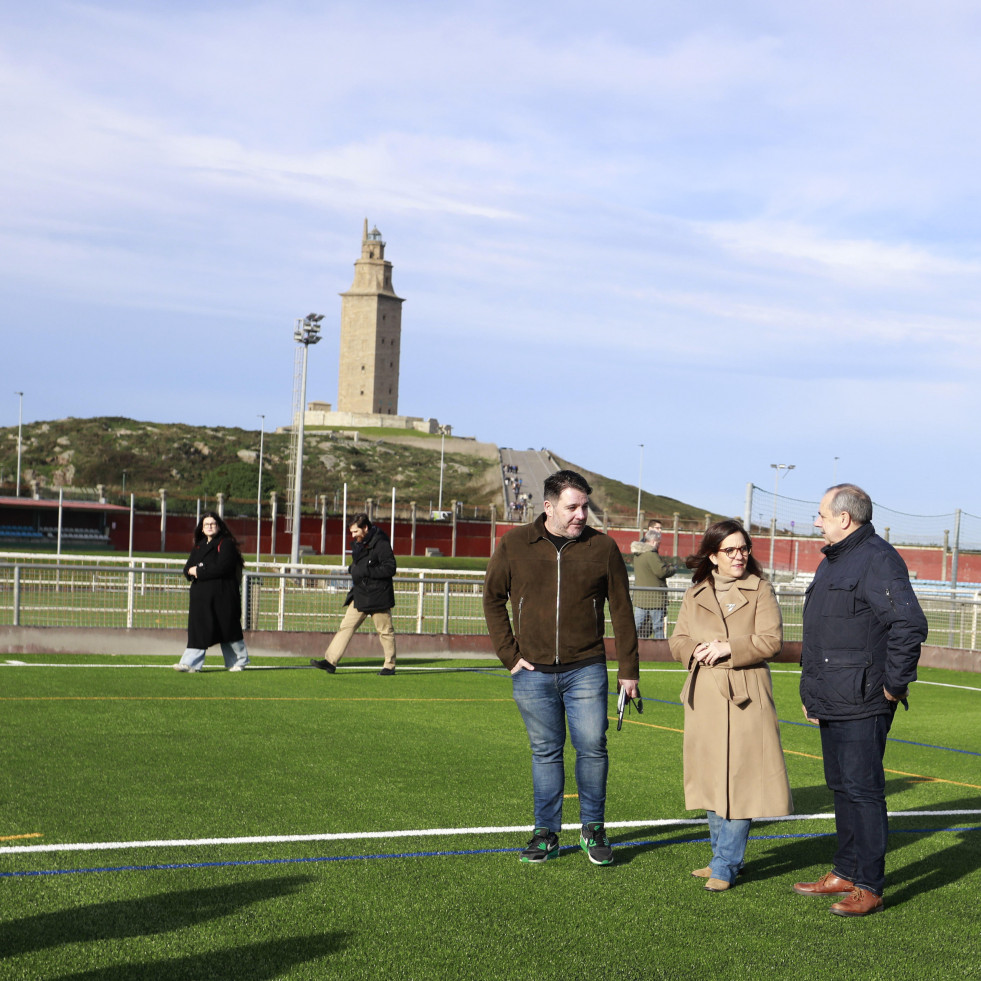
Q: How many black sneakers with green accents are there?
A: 2